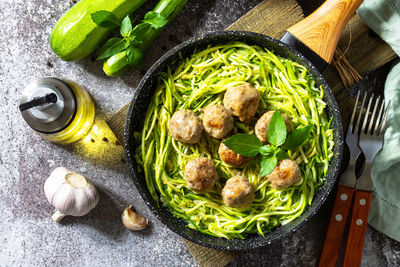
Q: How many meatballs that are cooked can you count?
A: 8